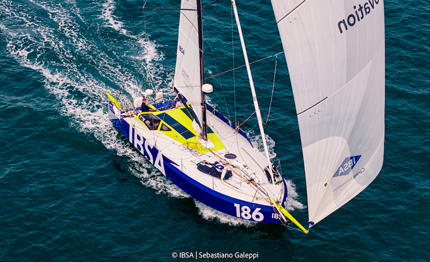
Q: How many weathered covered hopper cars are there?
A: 0